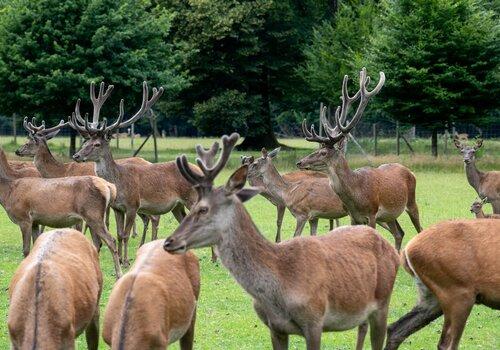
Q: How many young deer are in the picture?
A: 1